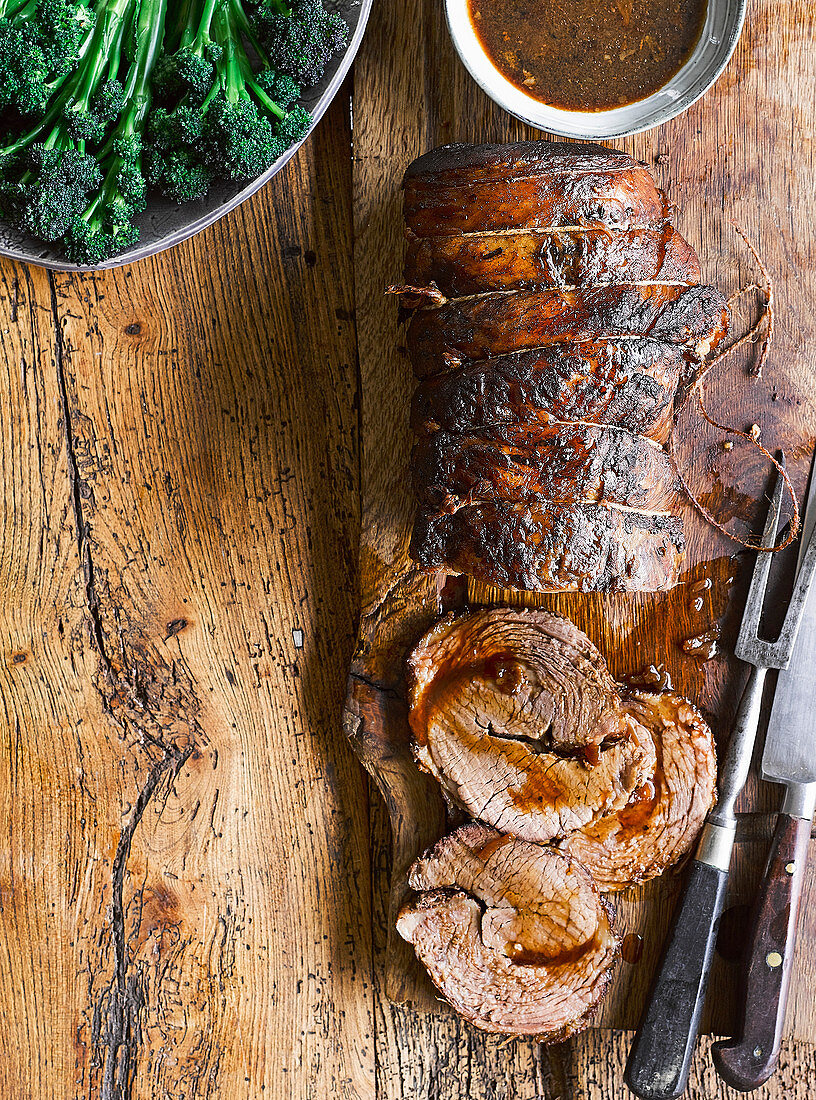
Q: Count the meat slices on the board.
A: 3